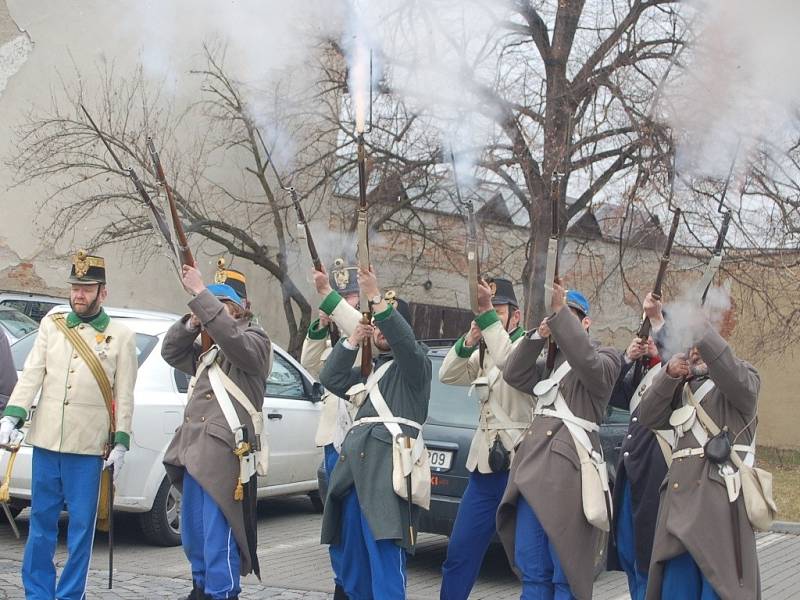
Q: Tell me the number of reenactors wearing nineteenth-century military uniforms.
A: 9